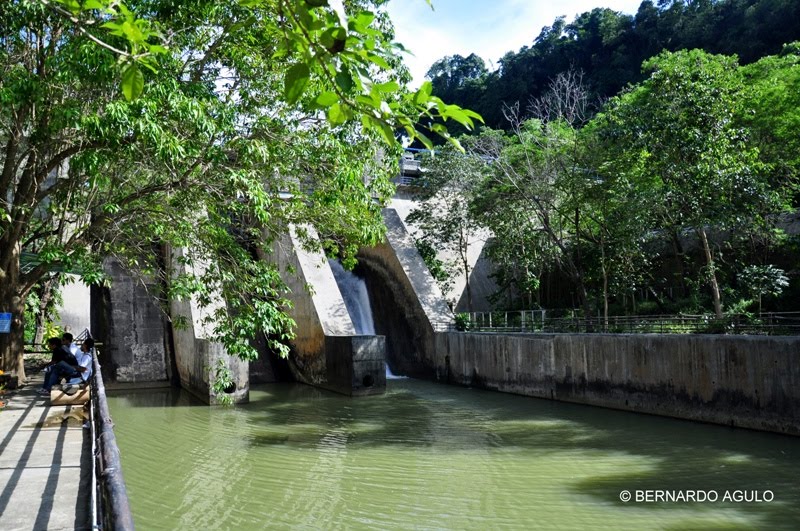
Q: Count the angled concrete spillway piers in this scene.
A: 3